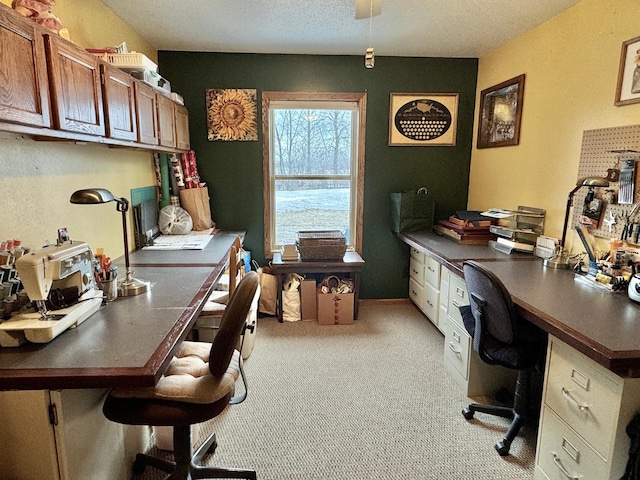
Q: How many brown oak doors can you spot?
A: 6